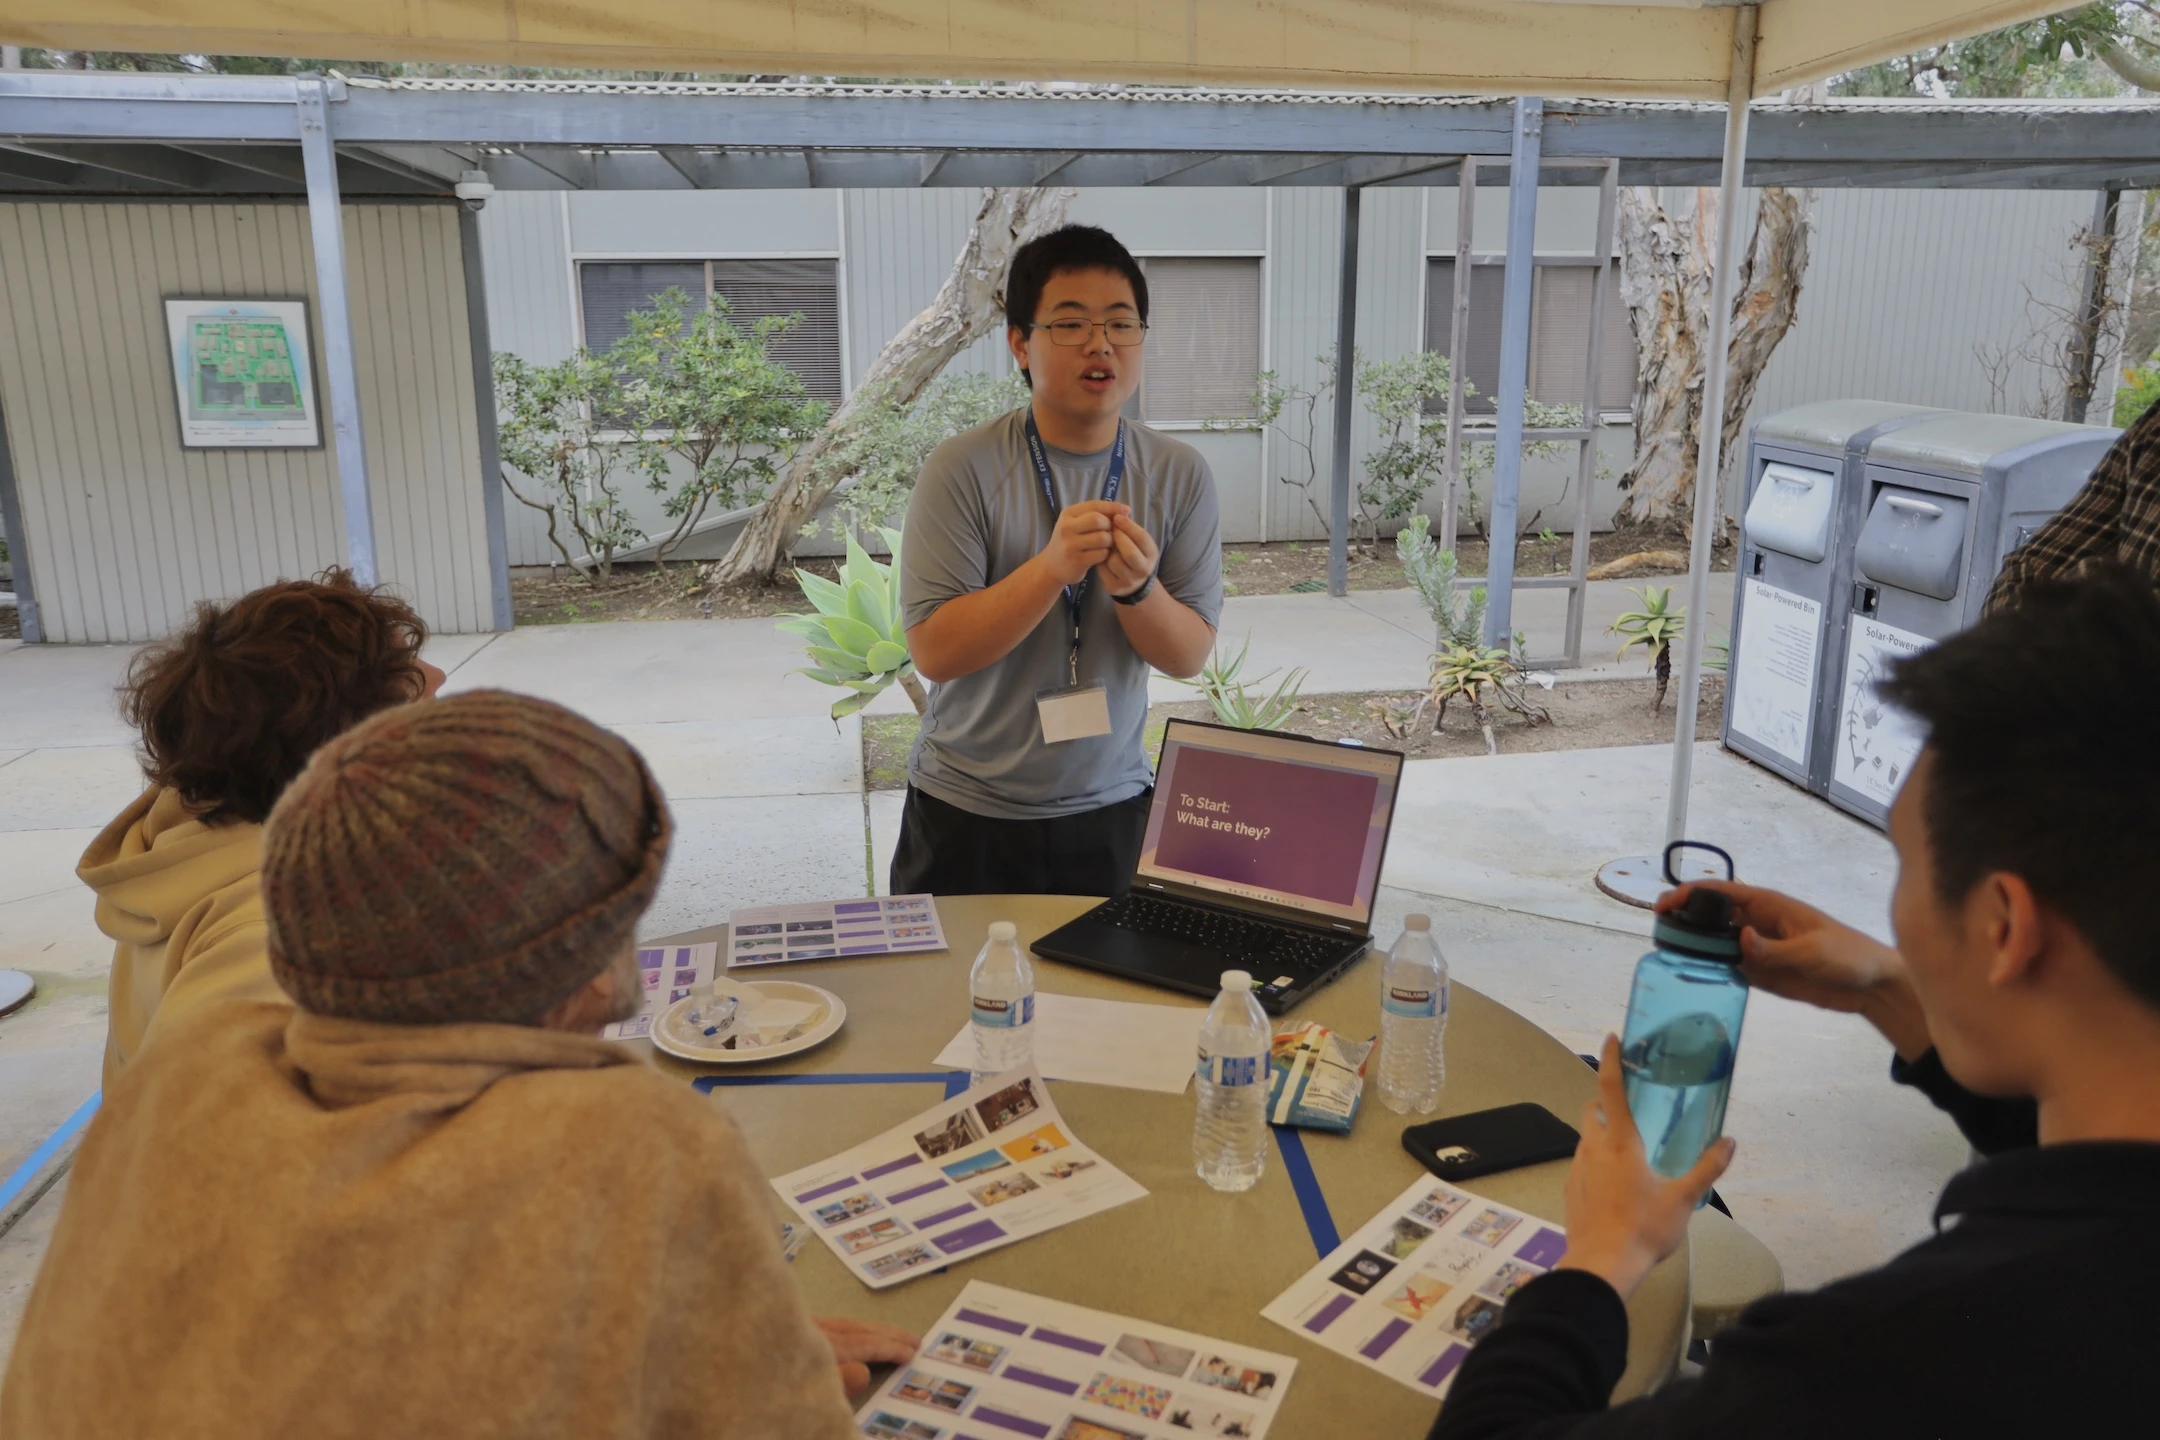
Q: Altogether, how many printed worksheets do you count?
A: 5